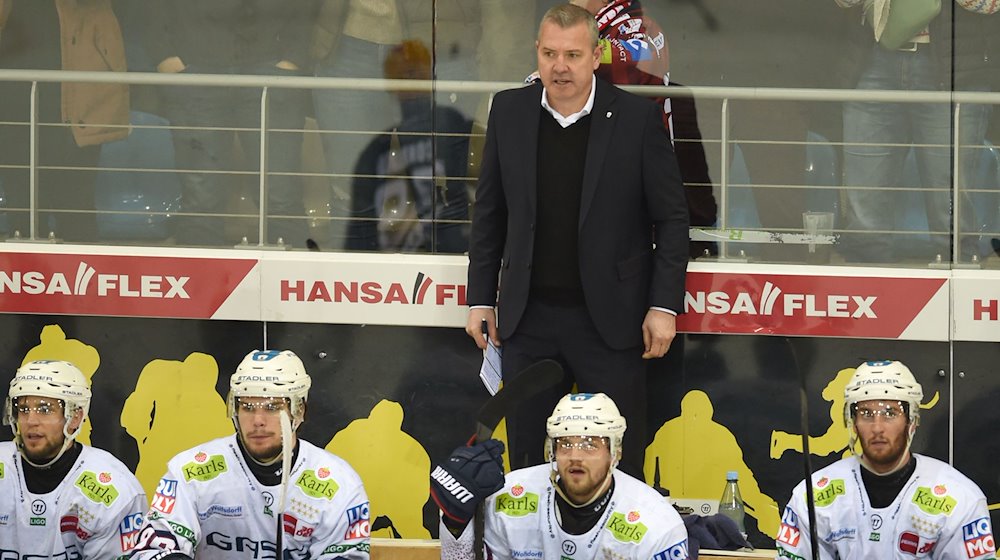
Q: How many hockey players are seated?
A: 4